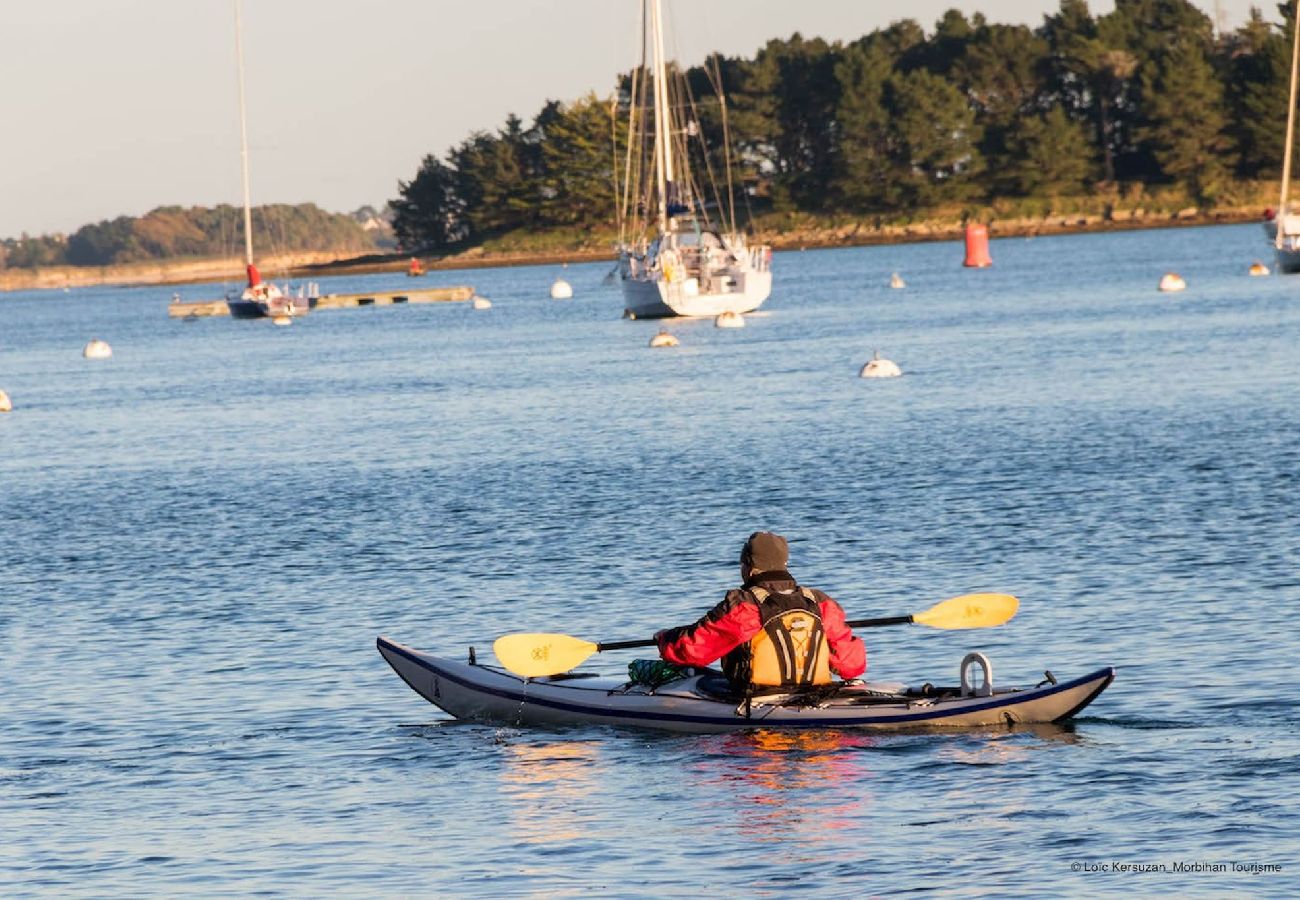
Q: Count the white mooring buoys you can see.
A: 11